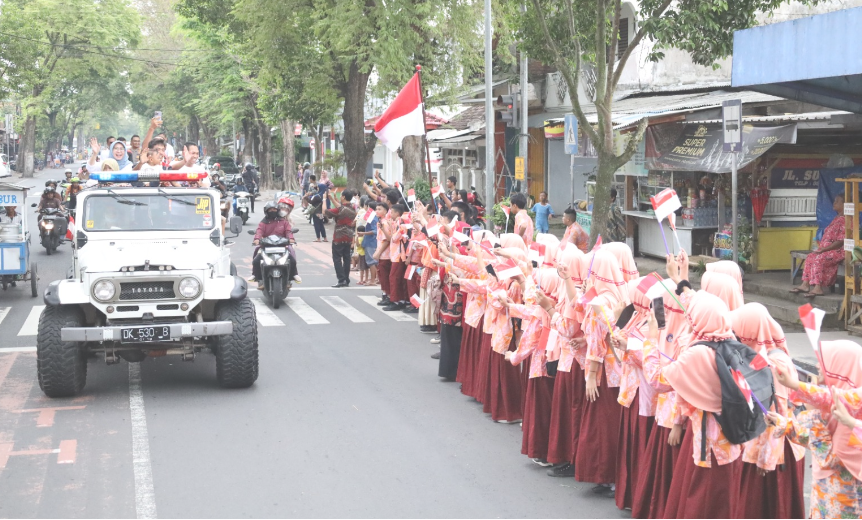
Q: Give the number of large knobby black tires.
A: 2